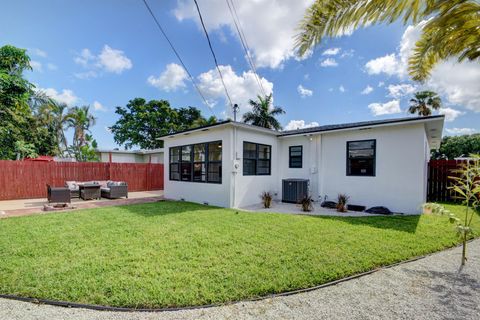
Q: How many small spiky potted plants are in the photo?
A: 3